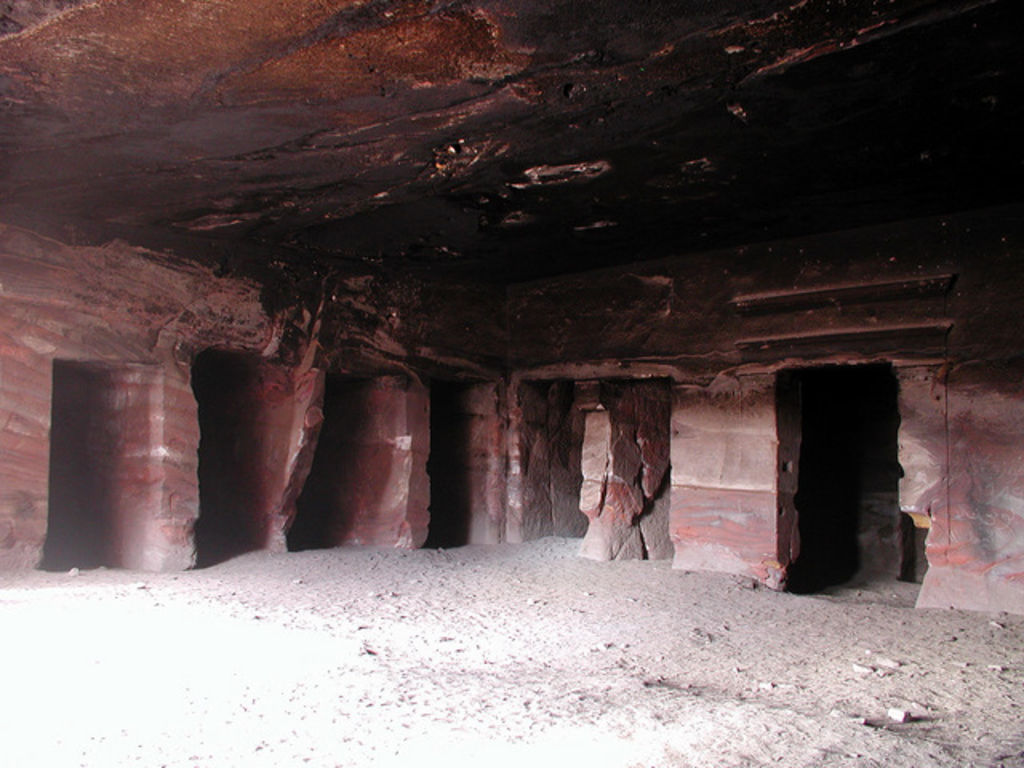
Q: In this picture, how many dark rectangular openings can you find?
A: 5